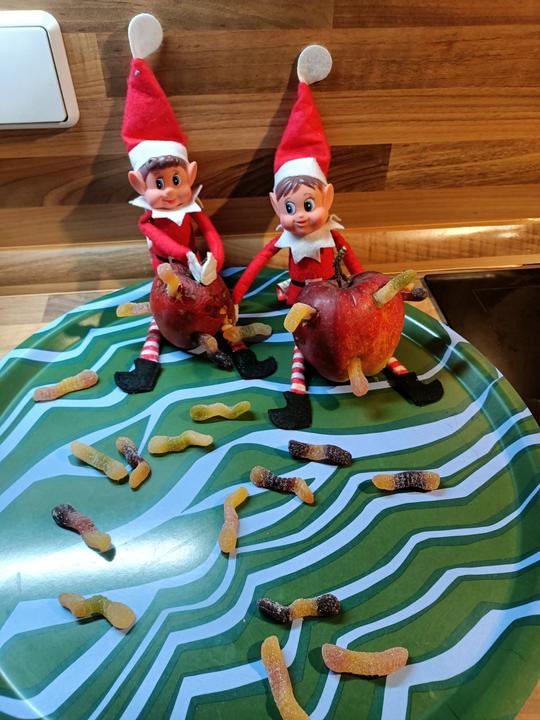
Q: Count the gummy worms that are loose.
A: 14